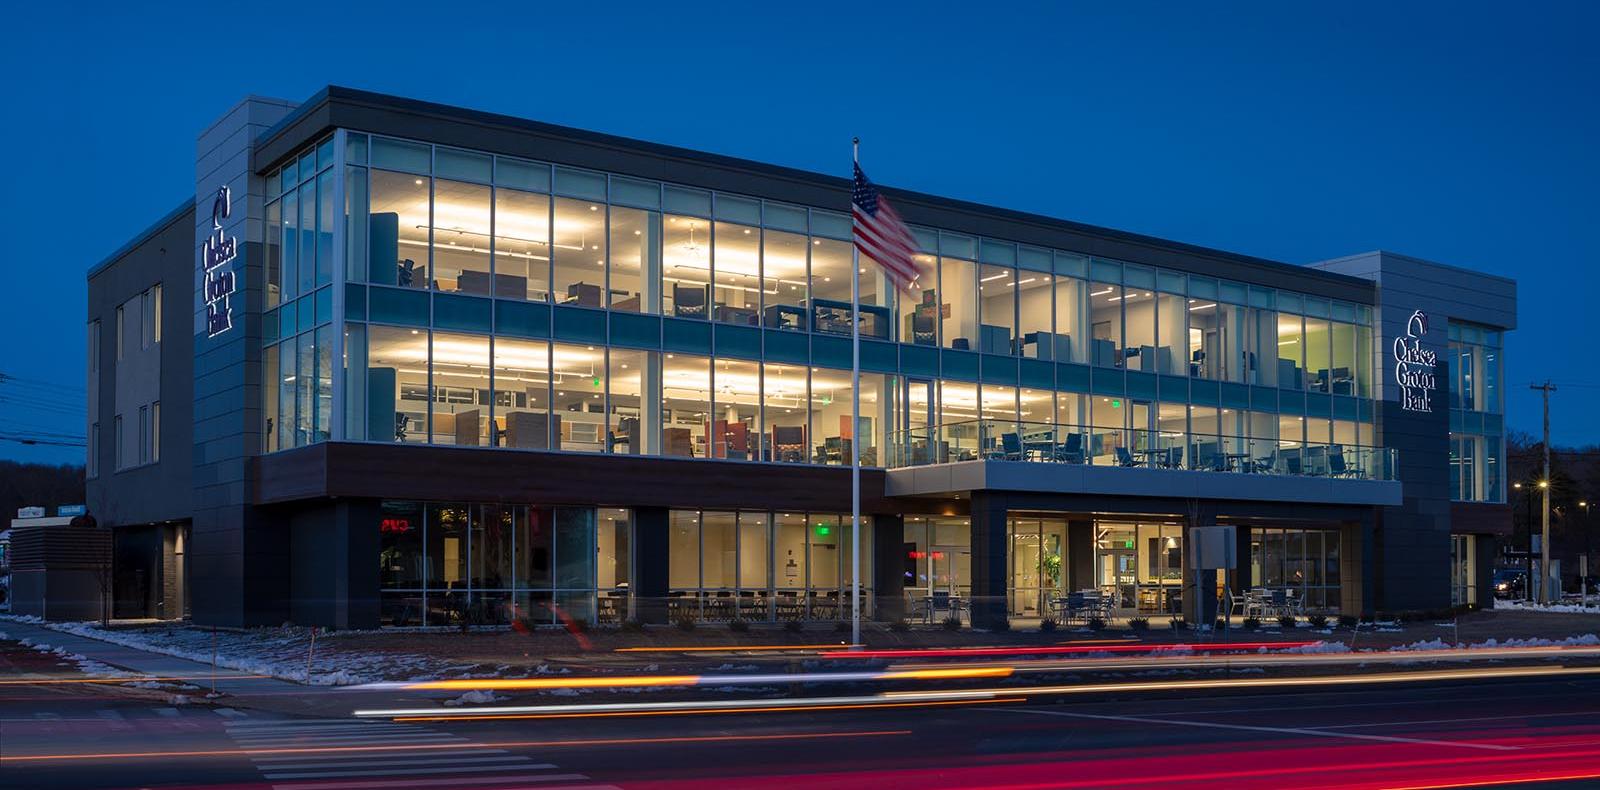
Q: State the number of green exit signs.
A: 5